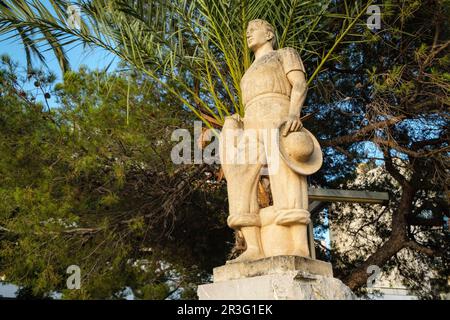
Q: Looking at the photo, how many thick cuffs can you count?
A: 2